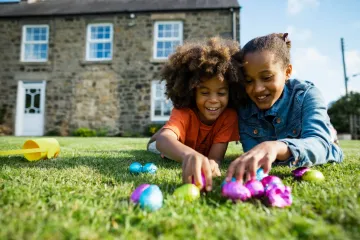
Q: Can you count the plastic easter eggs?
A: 14